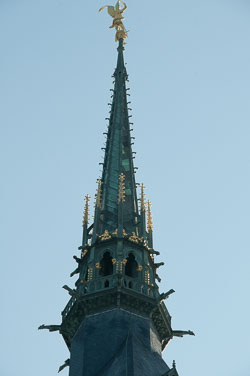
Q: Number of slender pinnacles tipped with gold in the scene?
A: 5